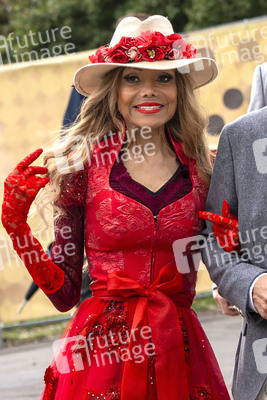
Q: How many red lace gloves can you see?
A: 2